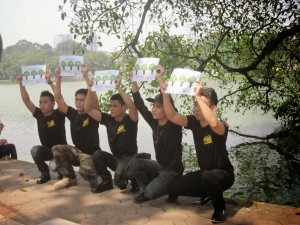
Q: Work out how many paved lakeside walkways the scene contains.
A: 1